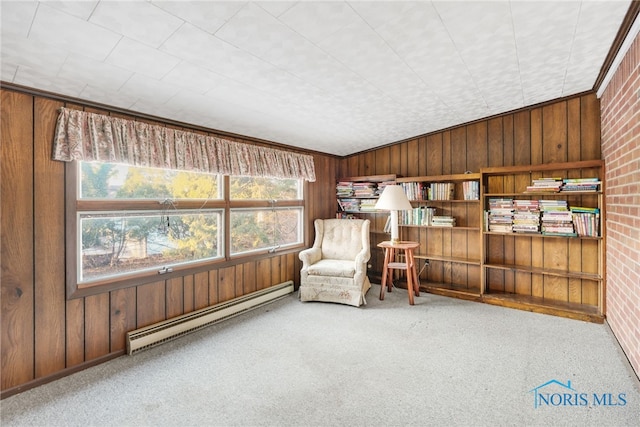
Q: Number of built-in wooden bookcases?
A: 3